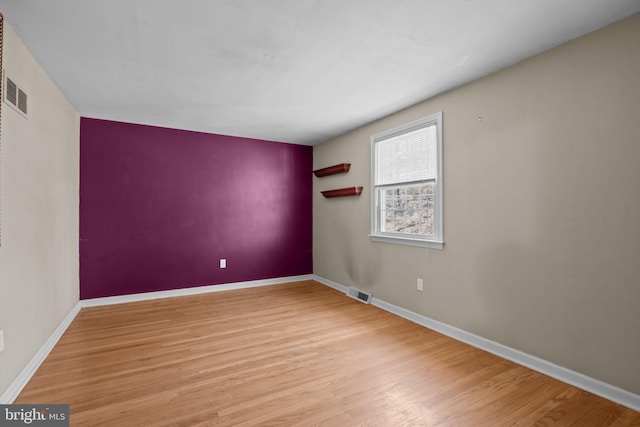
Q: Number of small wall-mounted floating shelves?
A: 2